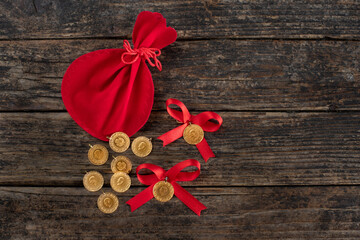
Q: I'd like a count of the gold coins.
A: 9